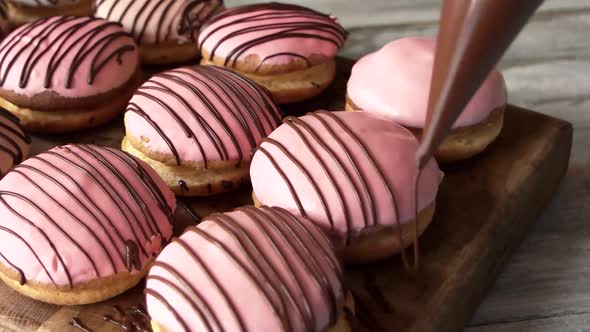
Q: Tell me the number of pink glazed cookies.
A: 7